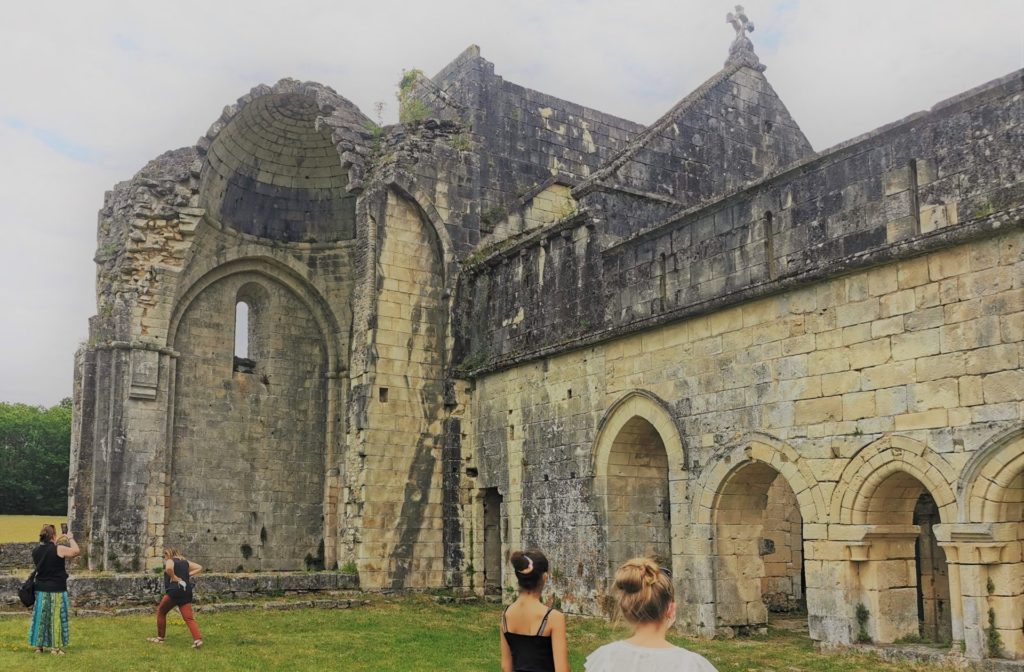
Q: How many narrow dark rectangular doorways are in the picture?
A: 1